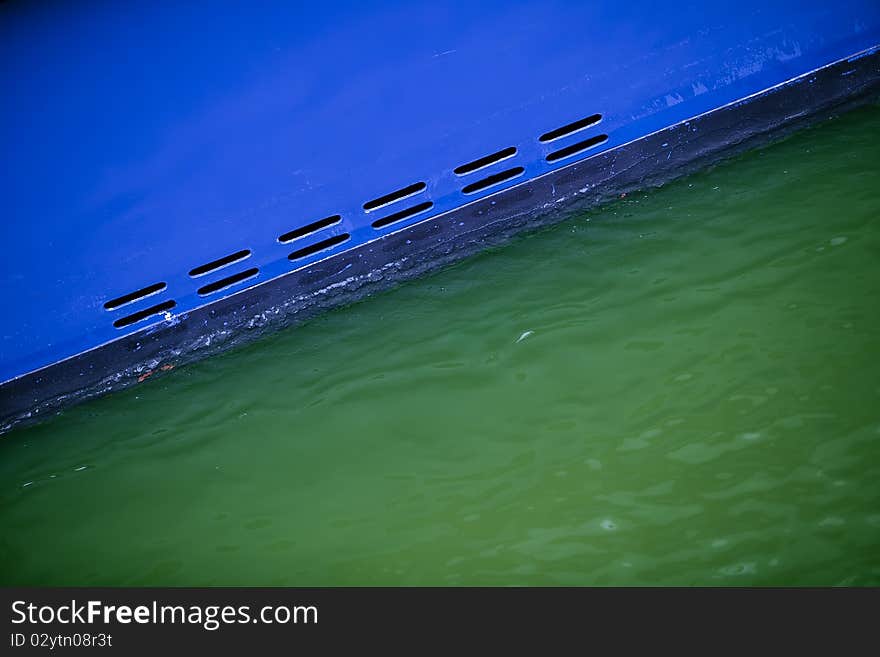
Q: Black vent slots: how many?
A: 12